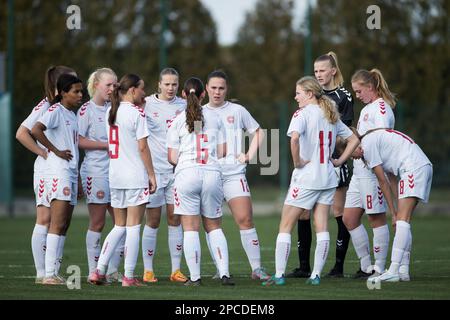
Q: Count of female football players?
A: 11